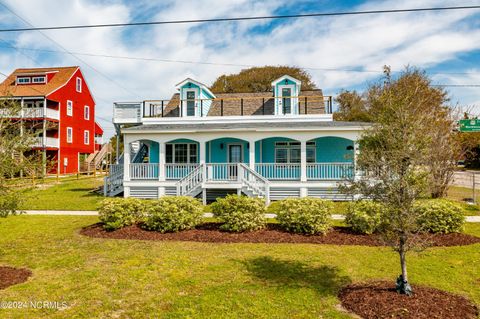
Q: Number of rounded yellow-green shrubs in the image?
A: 6